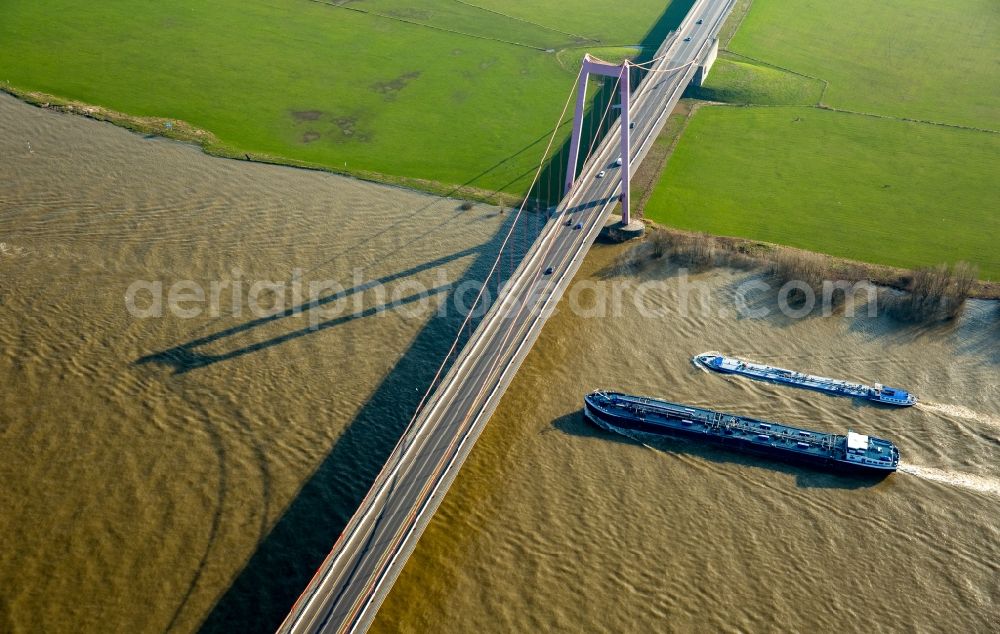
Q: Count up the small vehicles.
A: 8